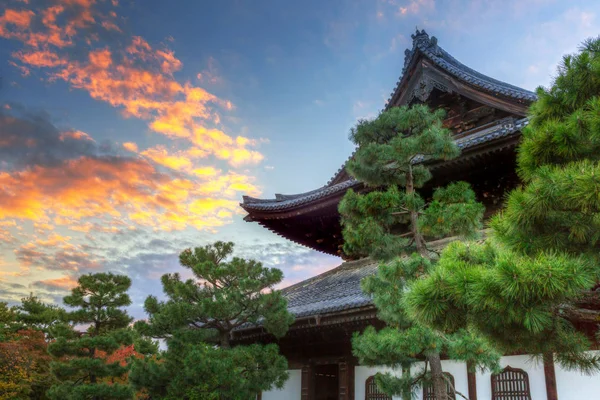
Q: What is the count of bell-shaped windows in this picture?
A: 3